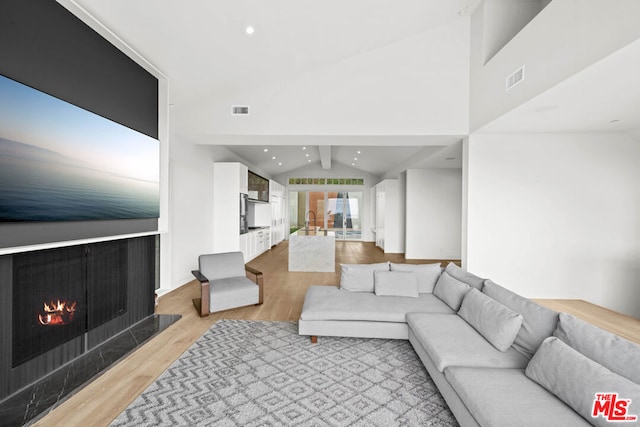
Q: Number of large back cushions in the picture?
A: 5